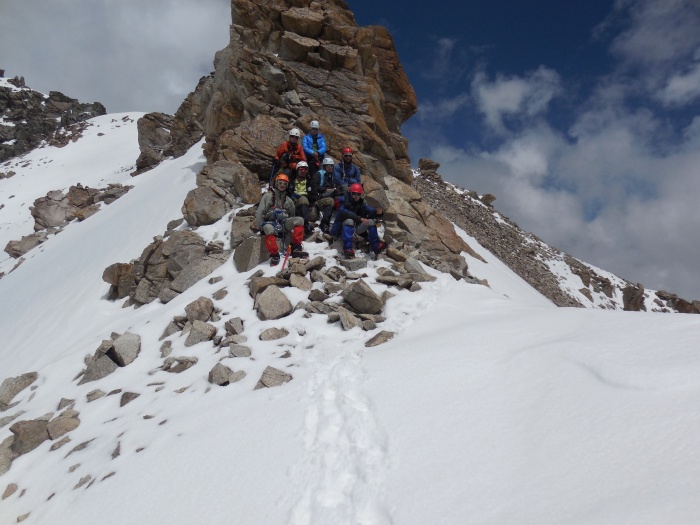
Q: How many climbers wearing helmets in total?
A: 7